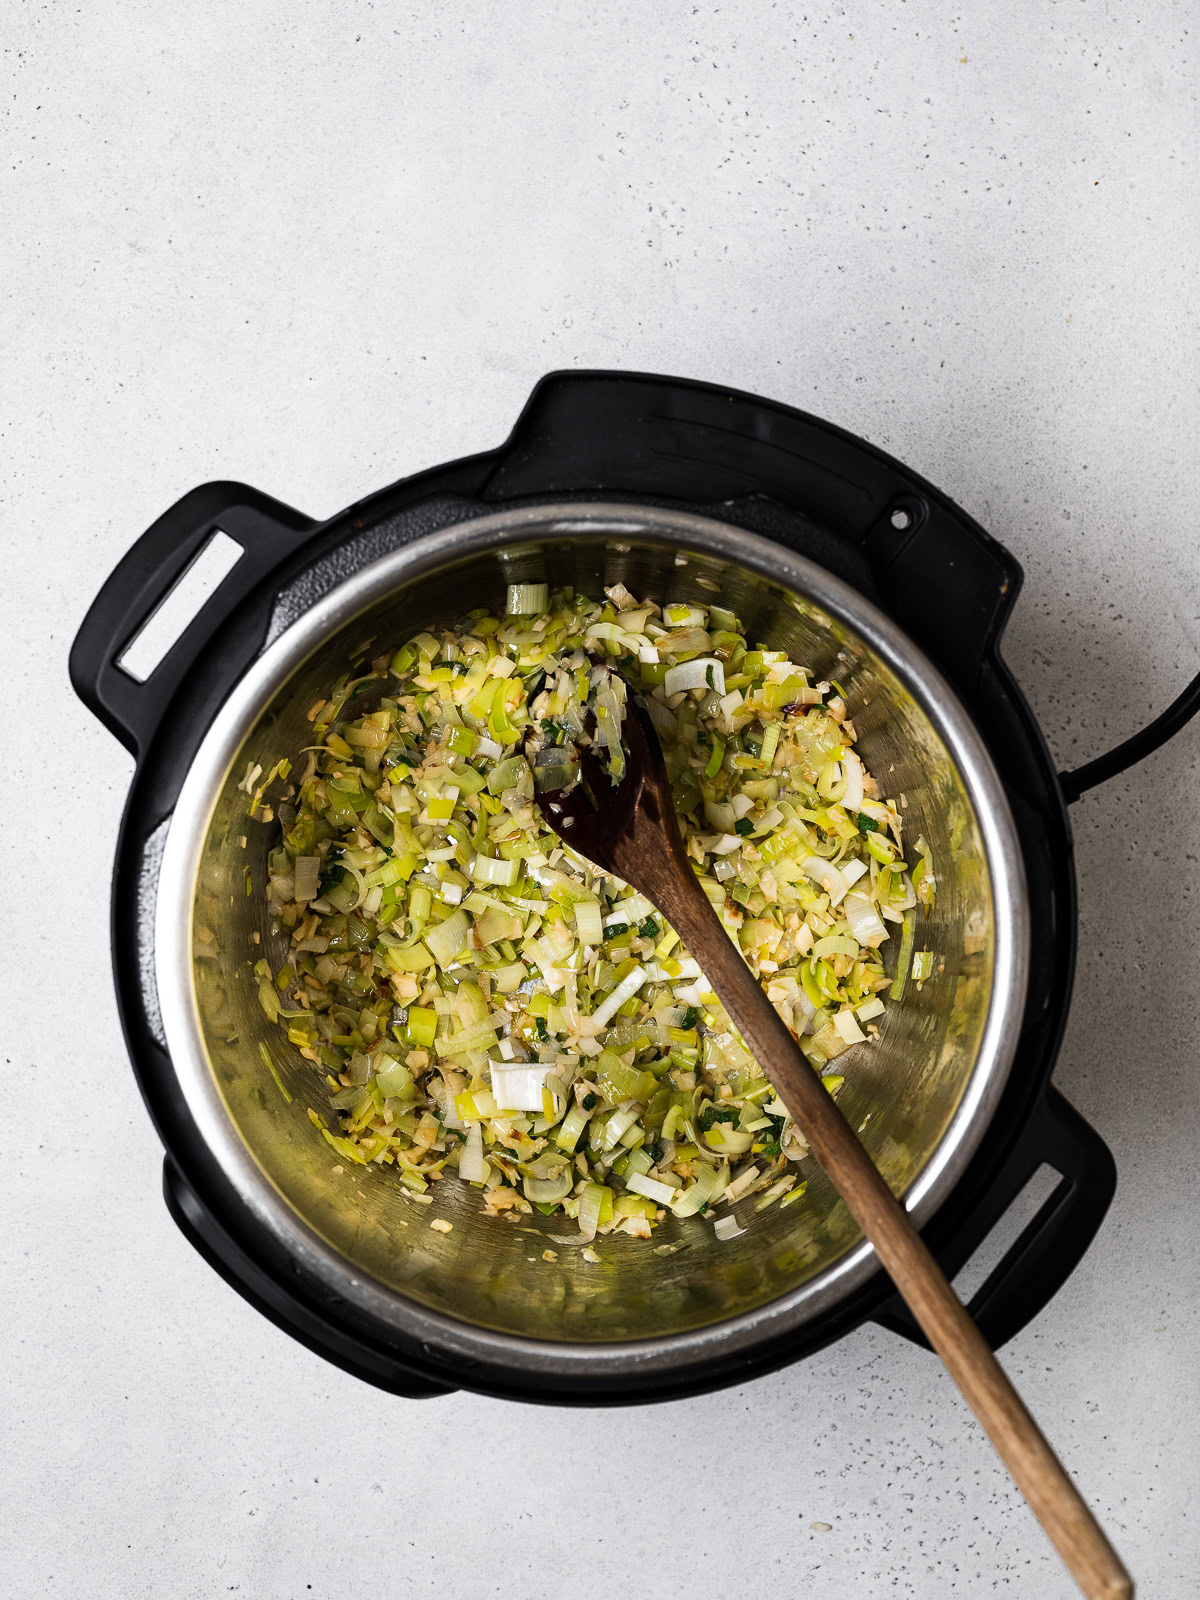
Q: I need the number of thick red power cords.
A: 0